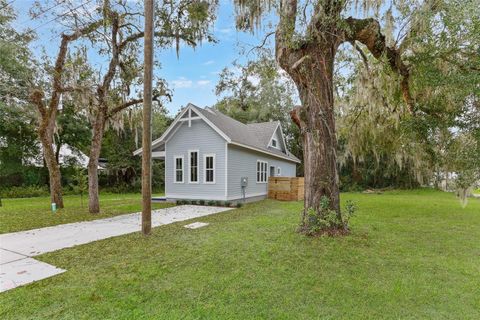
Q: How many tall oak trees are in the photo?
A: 3